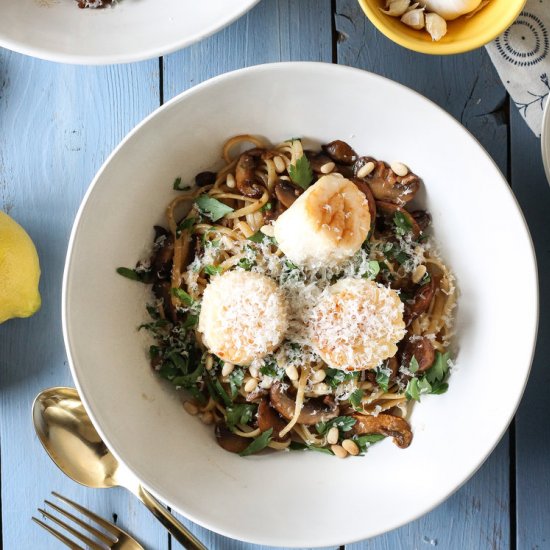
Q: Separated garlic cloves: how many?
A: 3